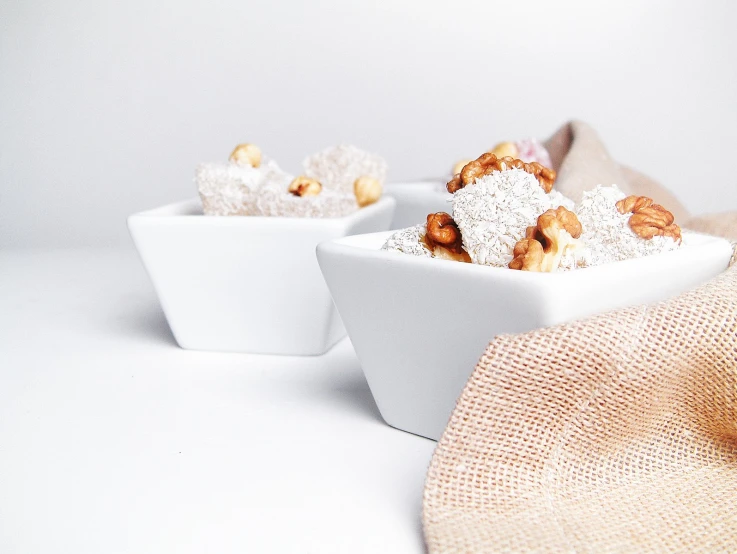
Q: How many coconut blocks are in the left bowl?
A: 3